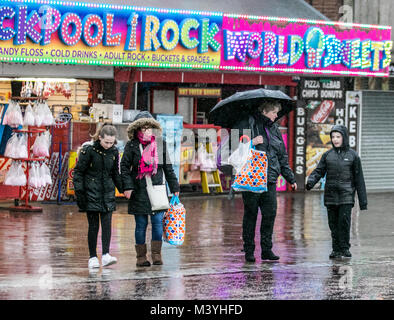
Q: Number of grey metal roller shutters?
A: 1